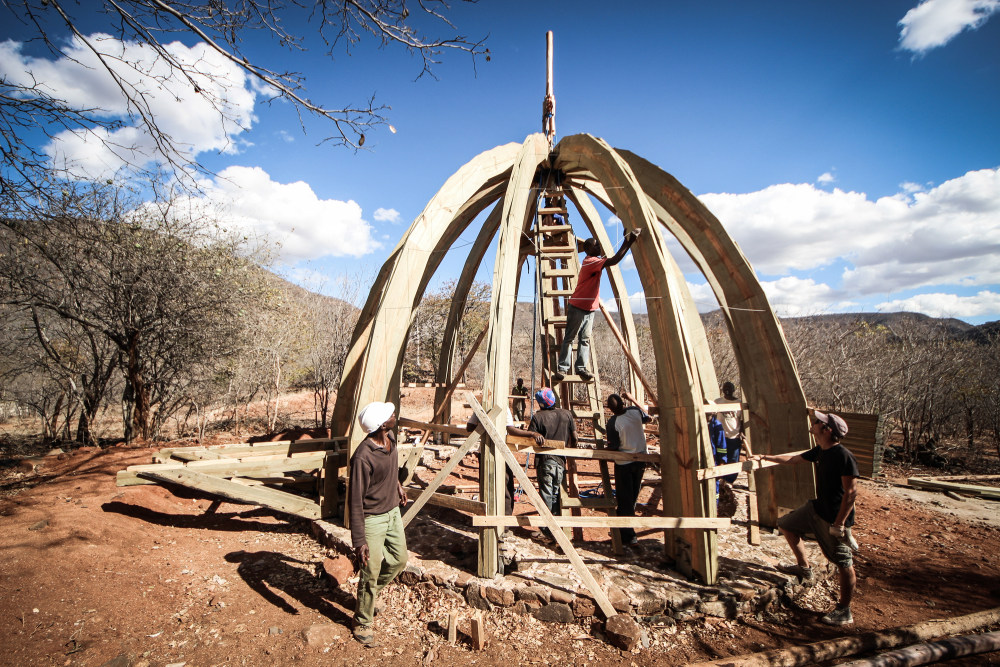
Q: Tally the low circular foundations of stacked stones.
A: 1